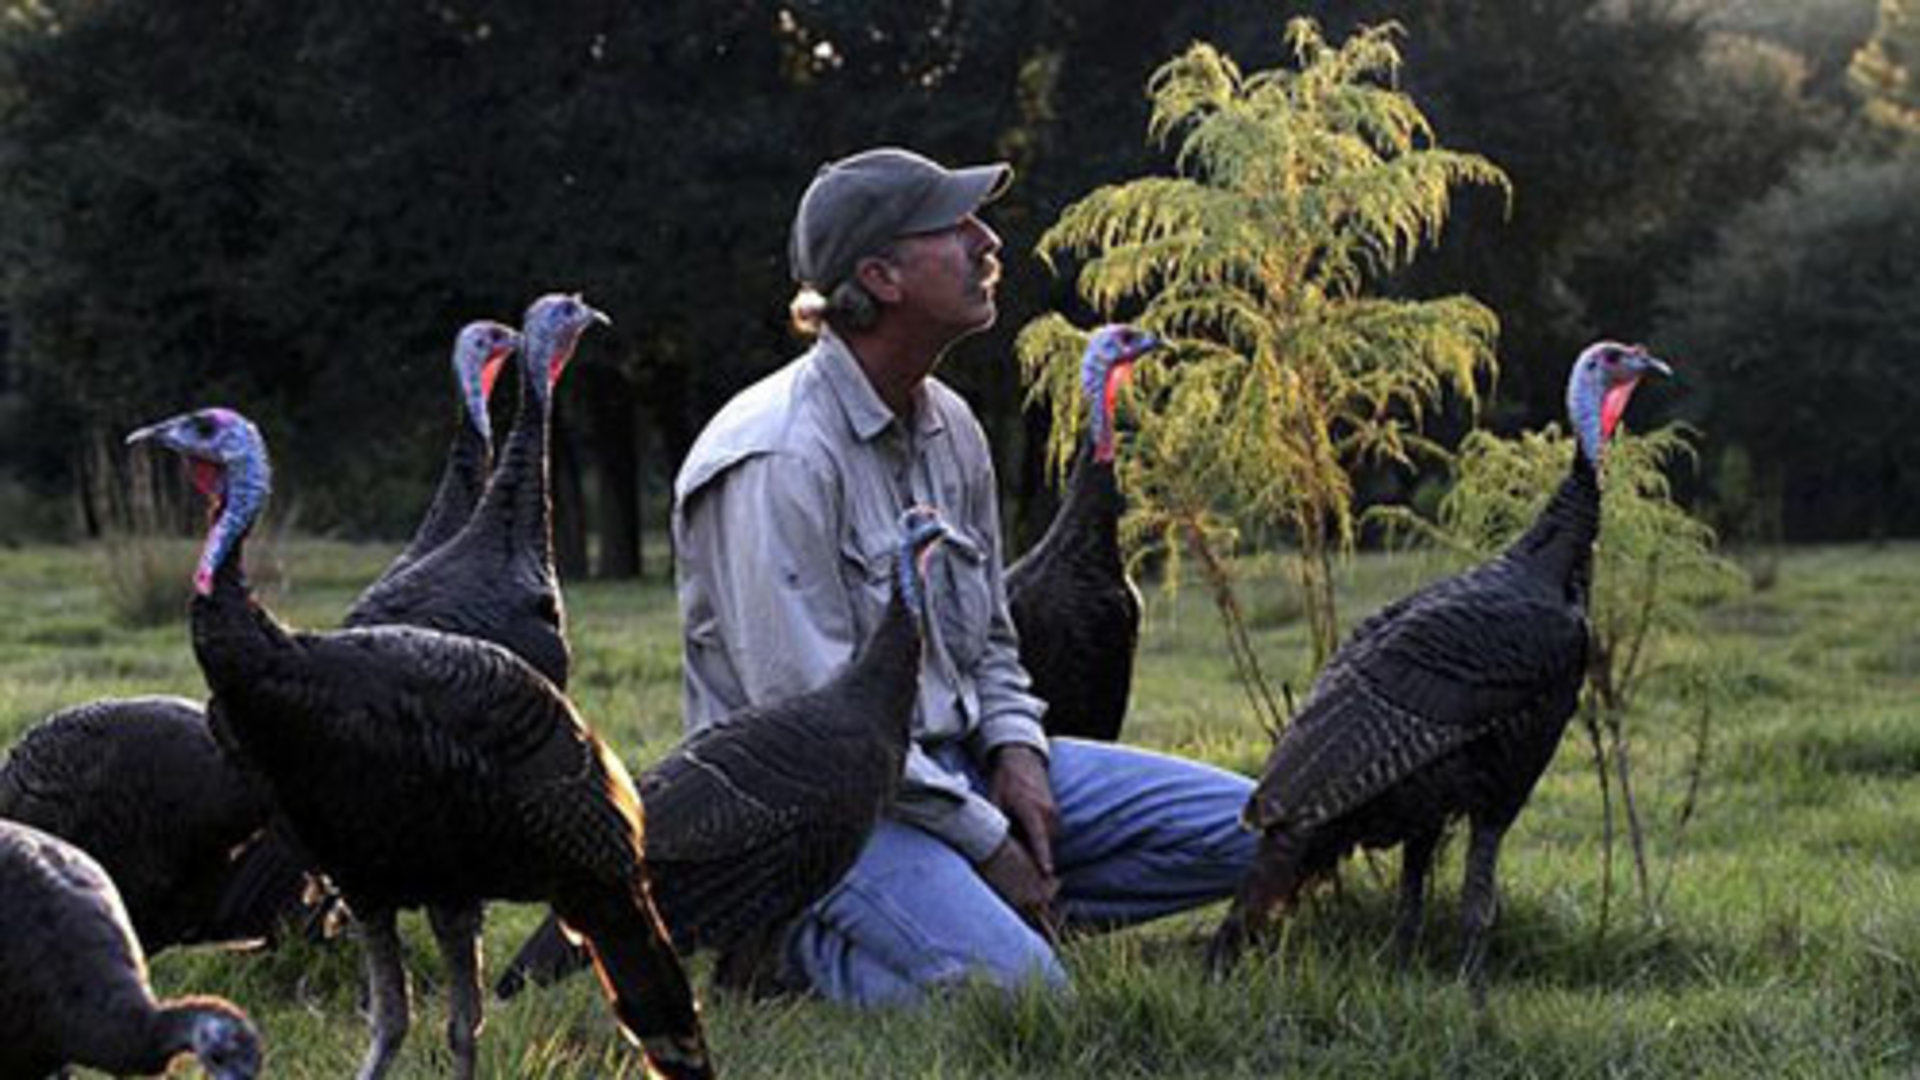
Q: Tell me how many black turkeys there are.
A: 8